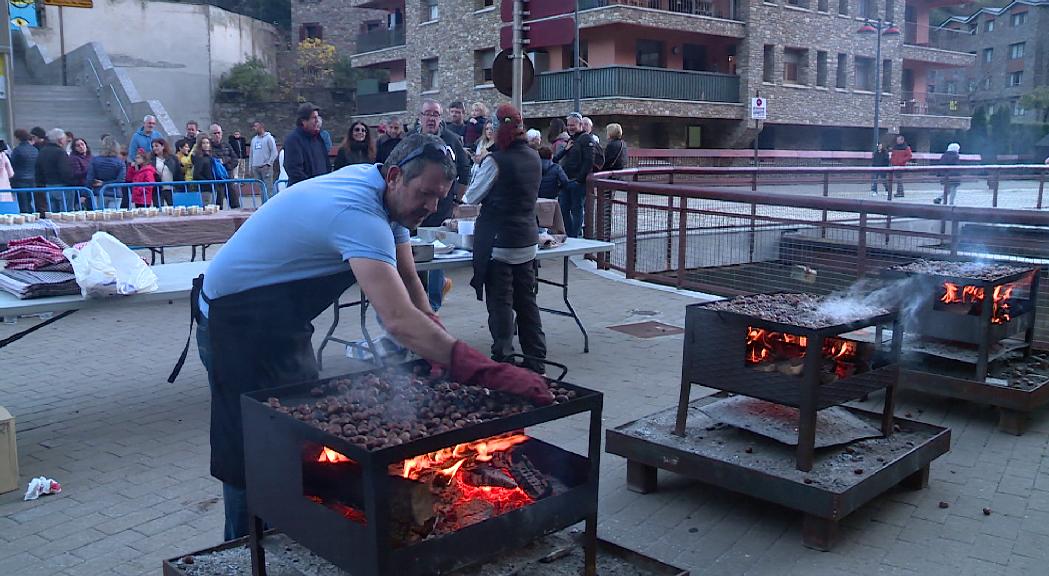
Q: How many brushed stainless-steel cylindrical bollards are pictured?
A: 0